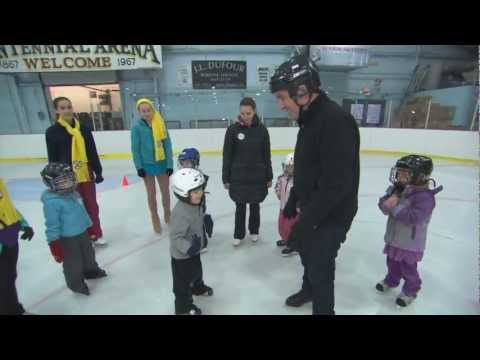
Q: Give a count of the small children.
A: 5